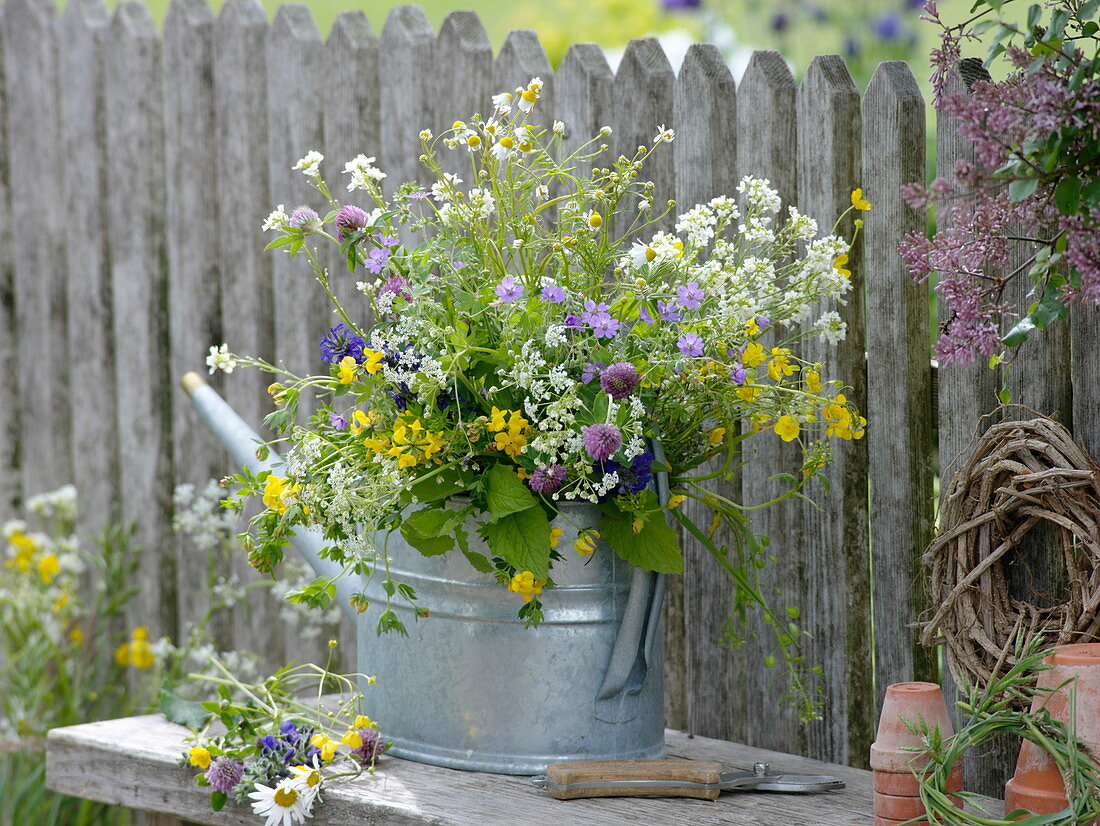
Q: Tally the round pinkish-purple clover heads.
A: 8